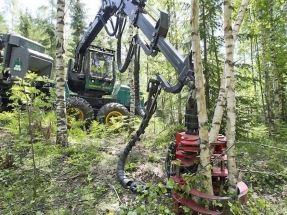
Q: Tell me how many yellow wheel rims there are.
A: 2